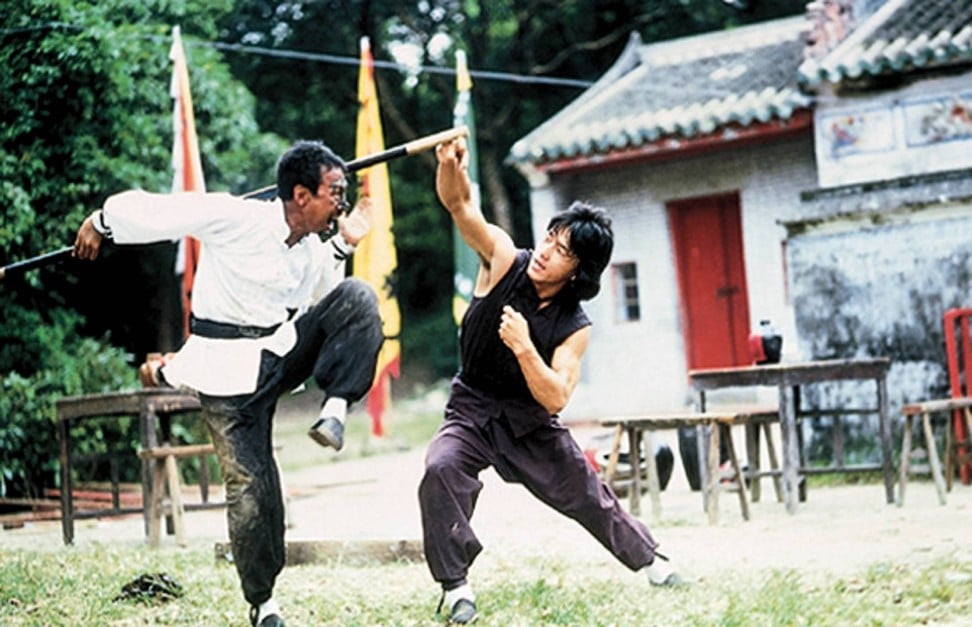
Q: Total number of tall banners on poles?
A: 3